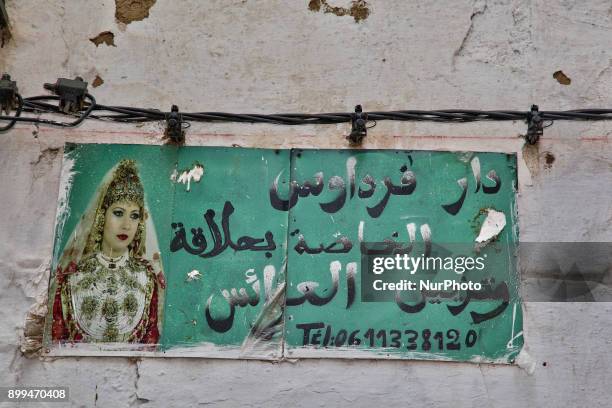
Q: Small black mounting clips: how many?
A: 3